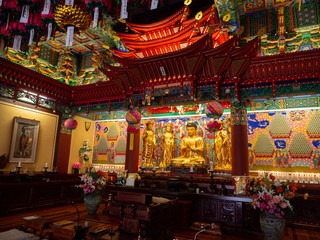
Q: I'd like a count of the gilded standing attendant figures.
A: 4